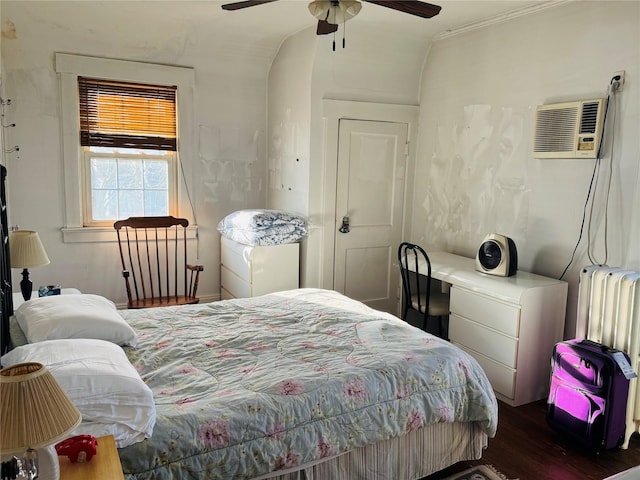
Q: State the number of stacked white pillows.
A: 2